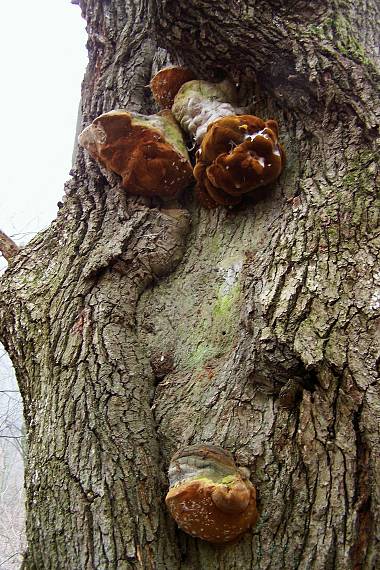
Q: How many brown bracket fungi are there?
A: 4